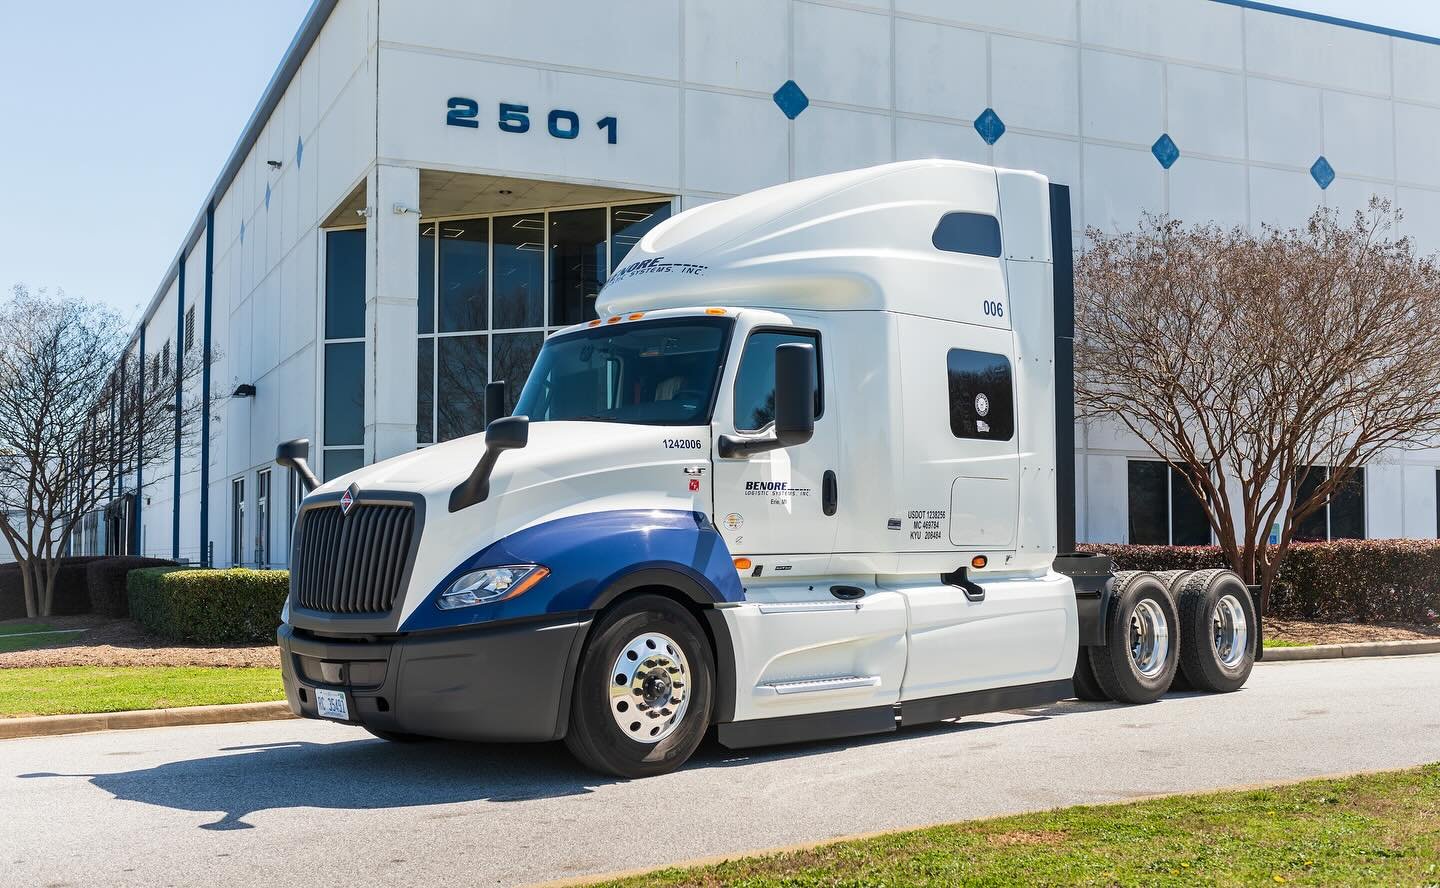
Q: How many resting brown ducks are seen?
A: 0